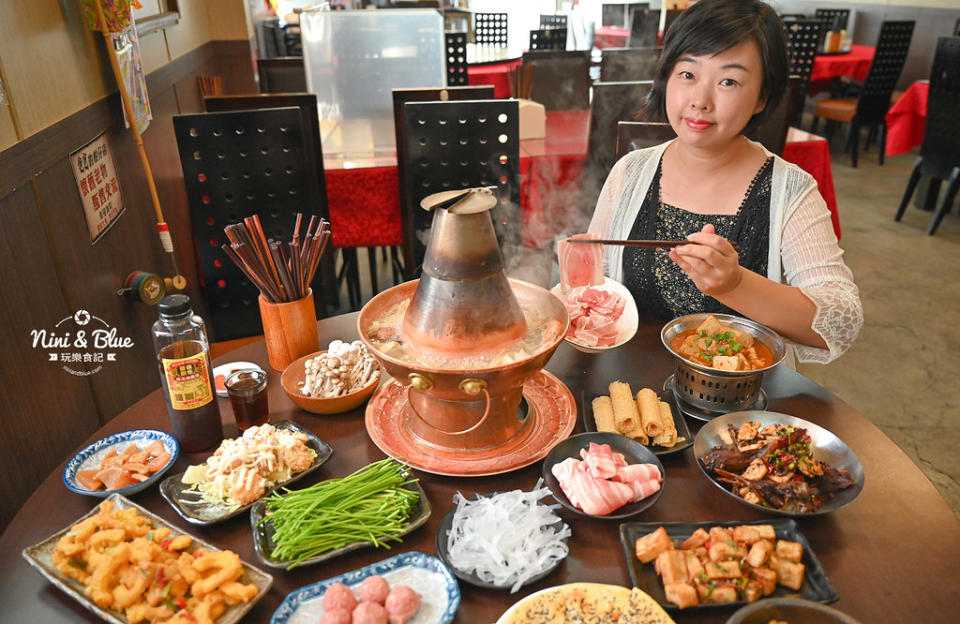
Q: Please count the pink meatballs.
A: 5